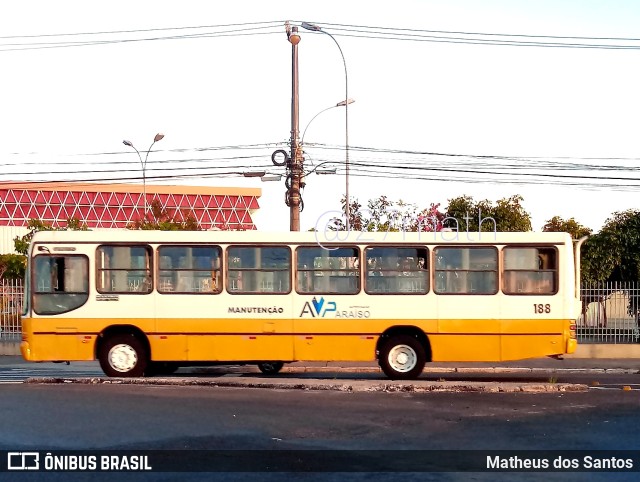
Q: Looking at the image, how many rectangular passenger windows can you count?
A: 7